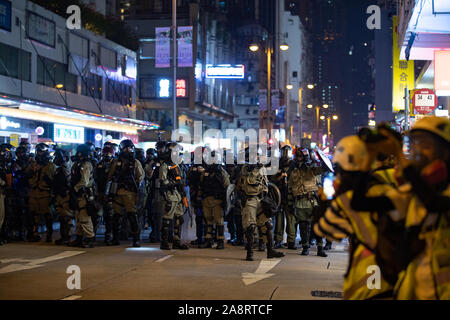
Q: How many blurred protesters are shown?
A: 2